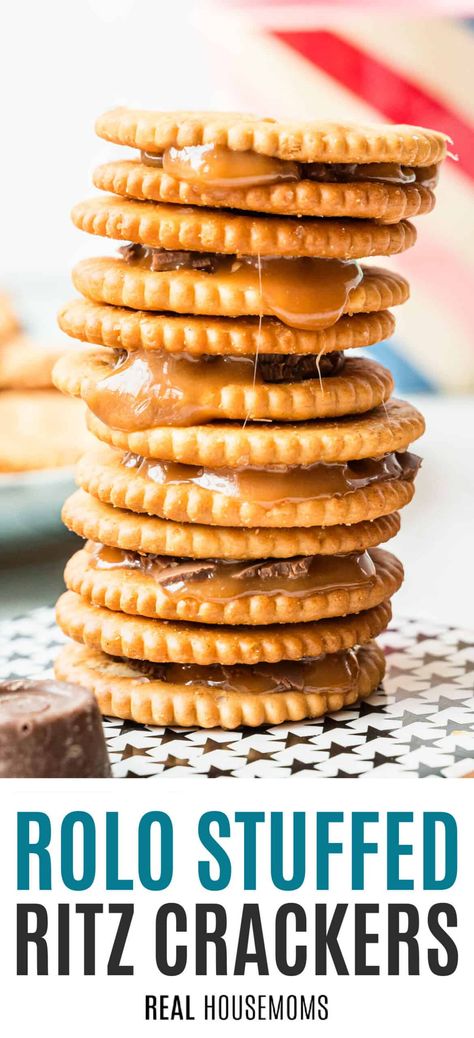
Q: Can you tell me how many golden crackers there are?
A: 12